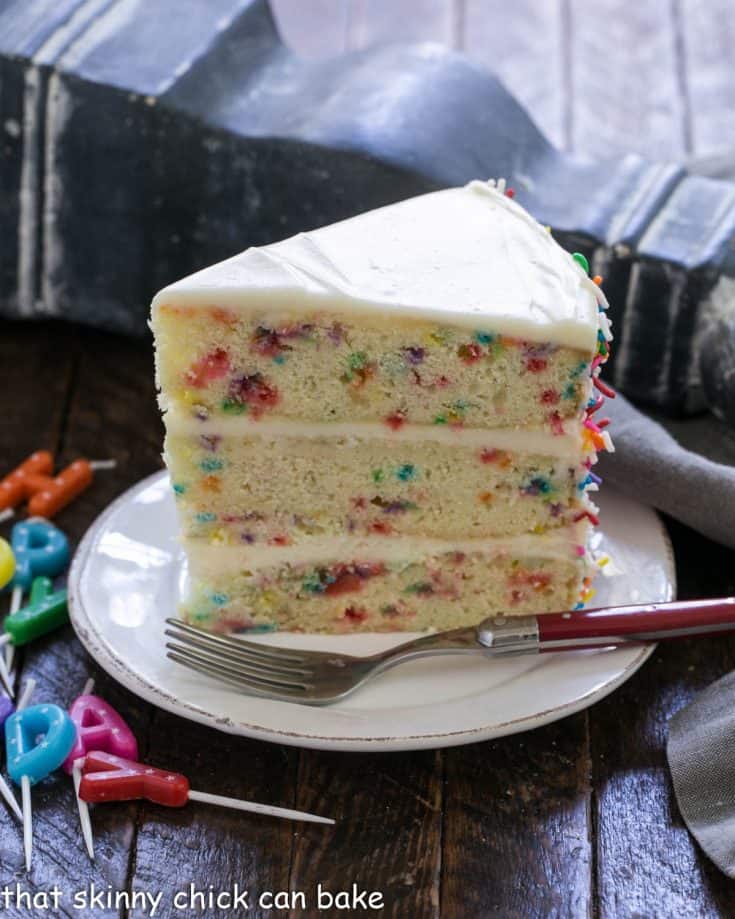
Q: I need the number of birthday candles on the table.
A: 8